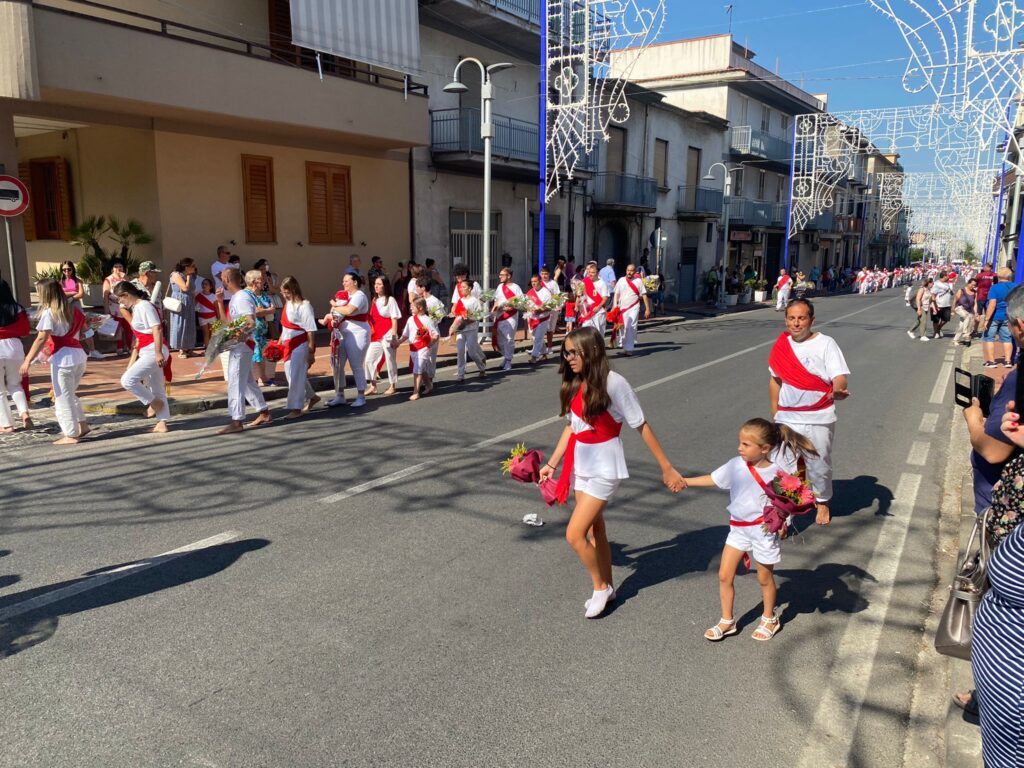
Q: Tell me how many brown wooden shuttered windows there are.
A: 3